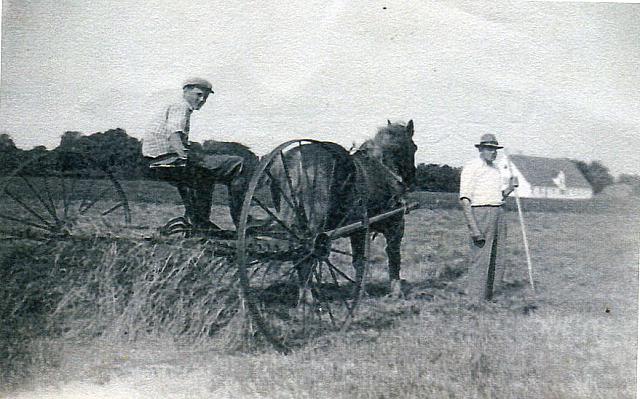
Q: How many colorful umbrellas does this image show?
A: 0